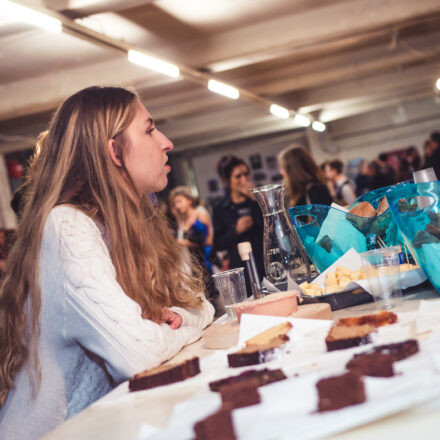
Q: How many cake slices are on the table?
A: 11